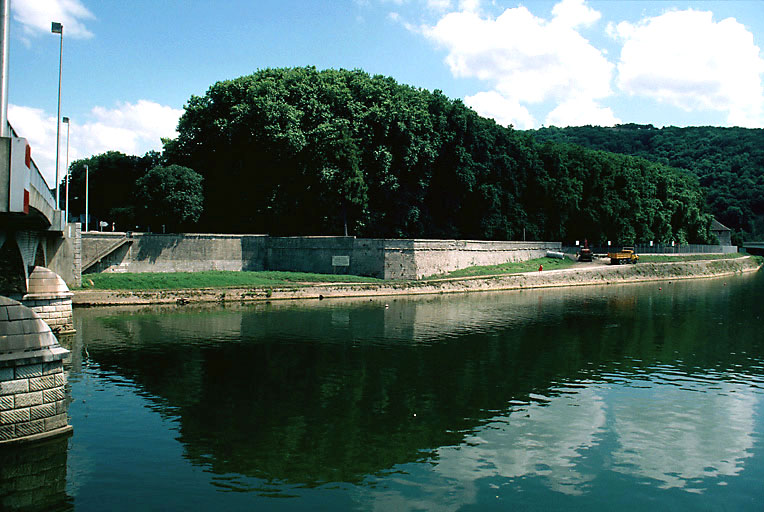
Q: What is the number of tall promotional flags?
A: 0